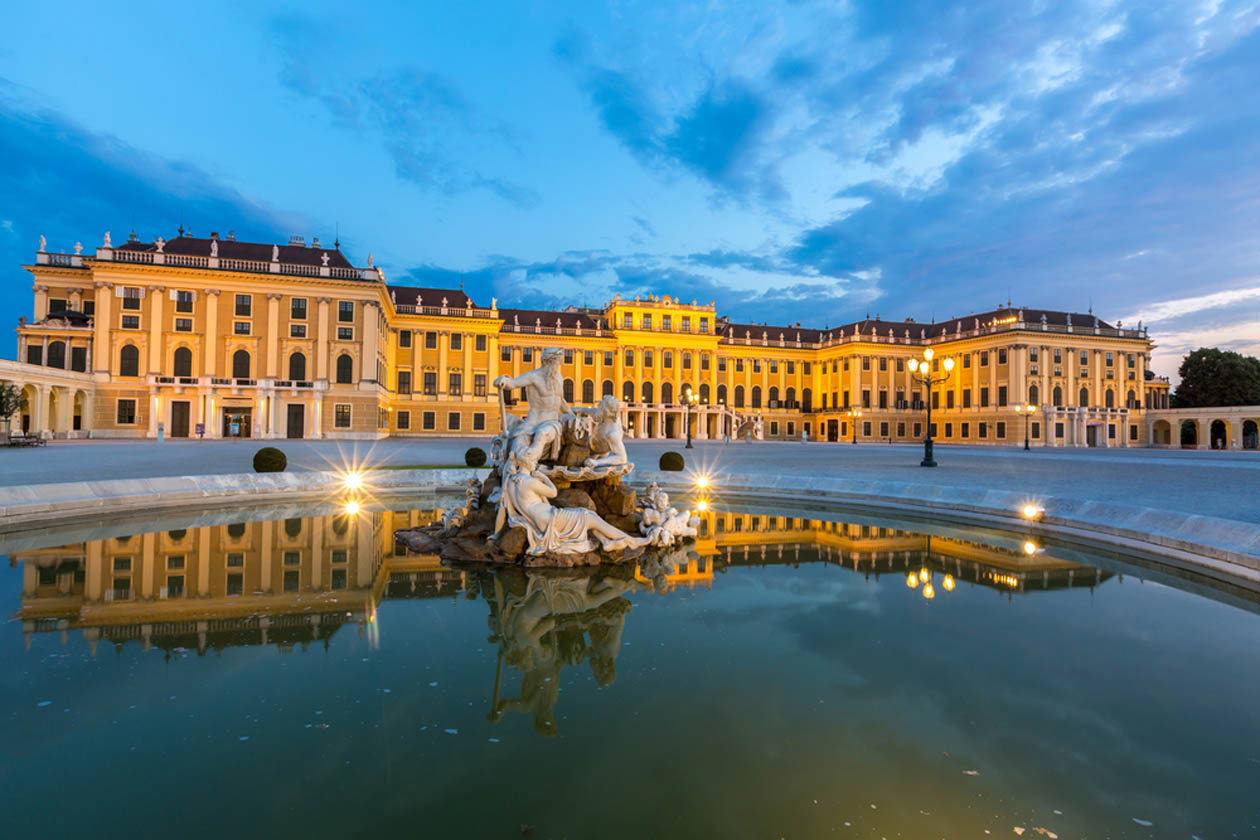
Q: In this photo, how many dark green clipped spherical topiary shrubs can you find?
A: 3